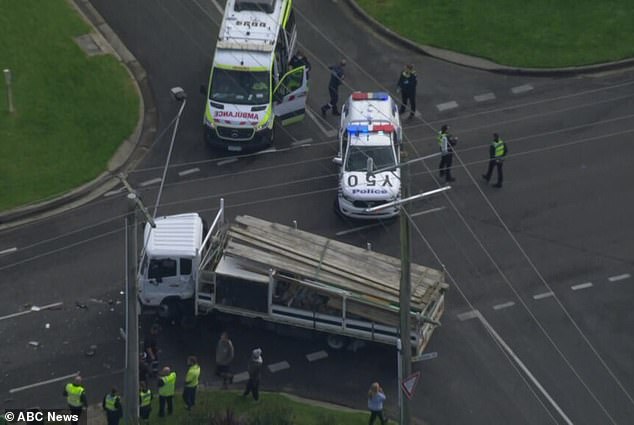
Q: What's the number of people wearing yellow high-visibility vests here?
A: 7